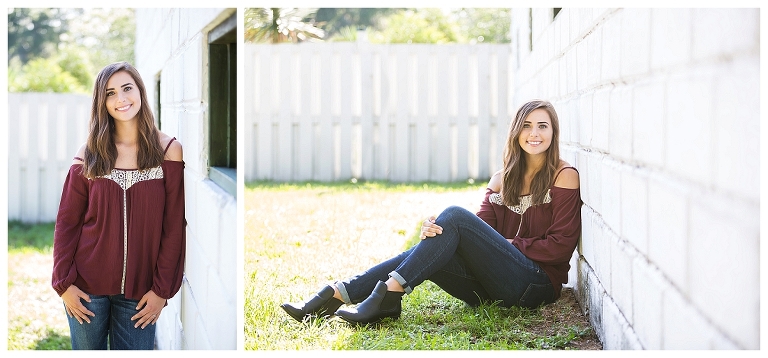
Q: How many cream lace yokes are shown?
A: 2